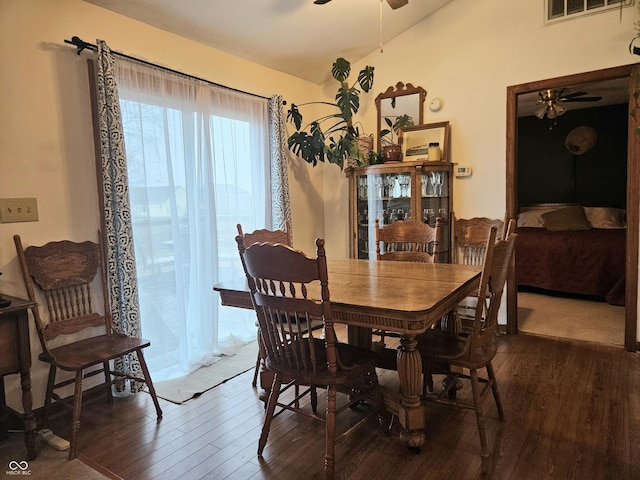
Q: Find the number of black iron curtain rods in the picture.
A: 1